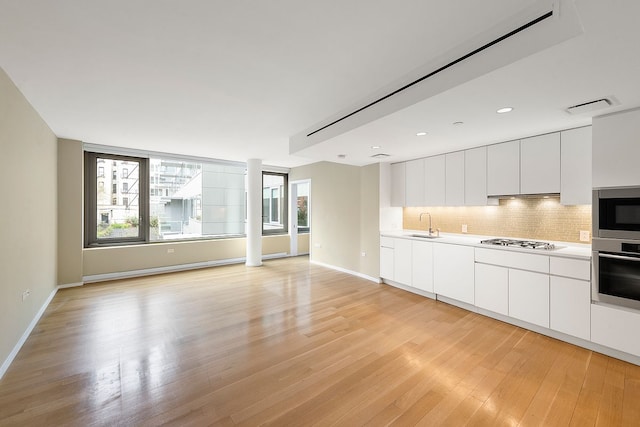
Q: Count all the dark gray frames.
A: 2